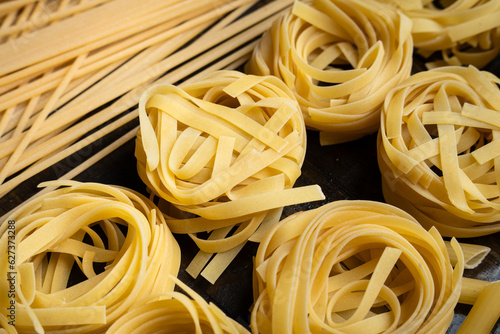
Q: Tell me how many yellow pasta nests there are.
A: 7